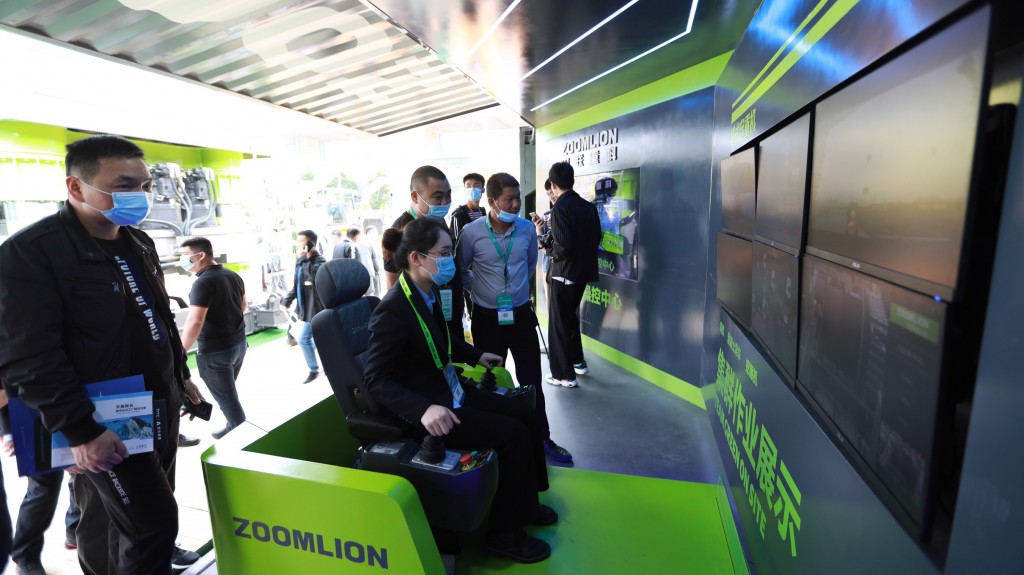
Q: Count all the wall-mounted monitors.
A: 6